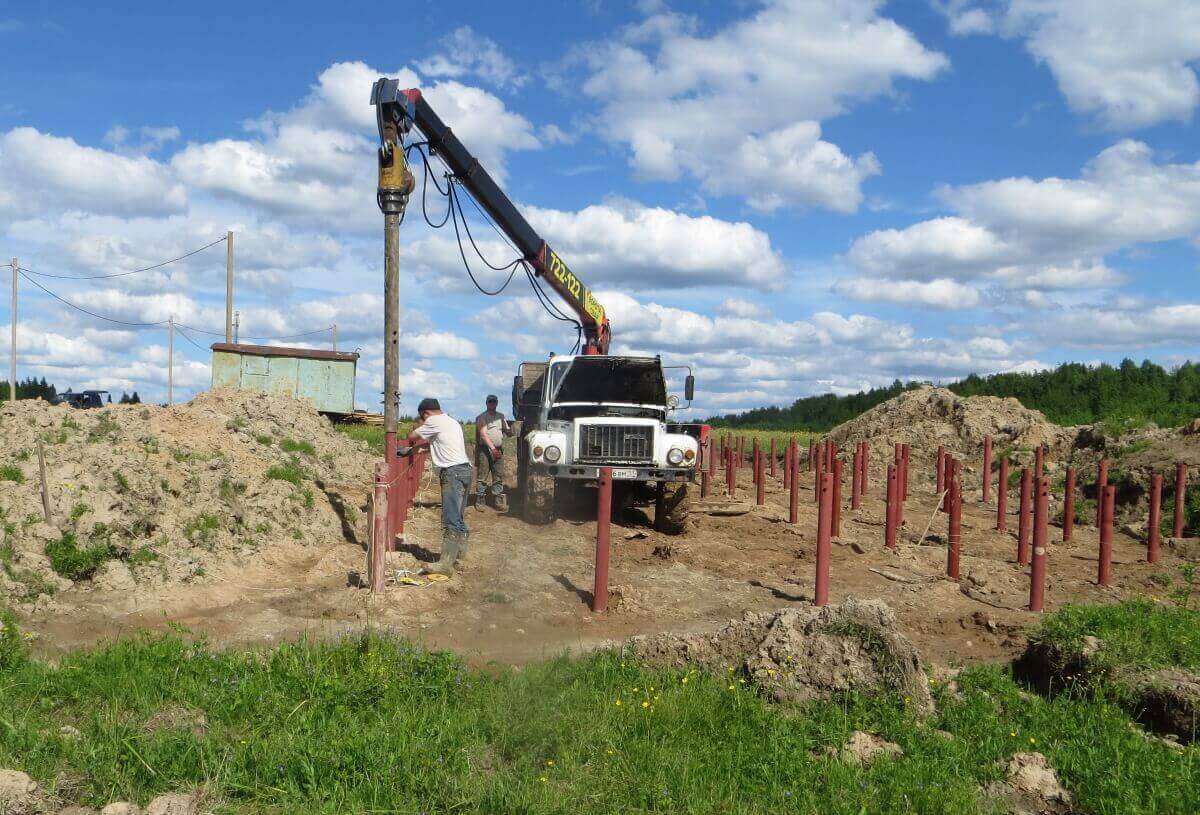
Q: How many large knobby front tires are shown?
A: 2